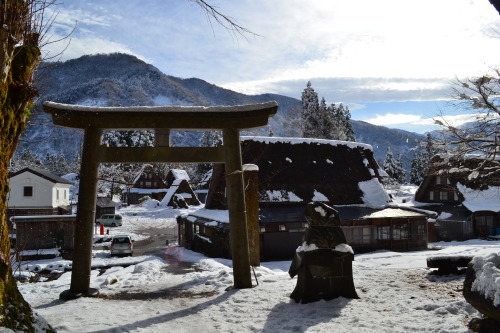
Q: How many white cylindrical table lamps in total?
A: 0